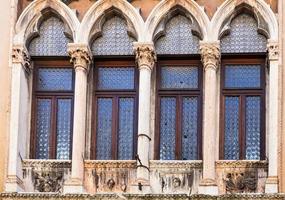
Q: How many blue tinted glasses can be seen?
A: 12